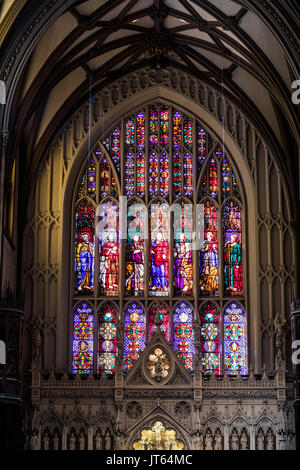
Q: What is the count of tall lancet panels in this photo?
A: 7